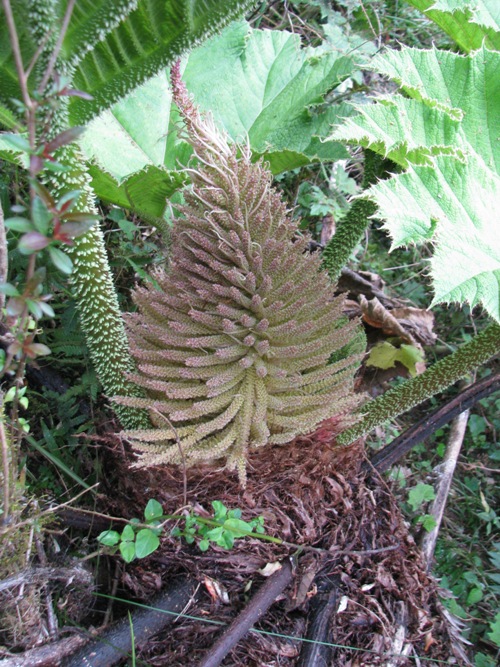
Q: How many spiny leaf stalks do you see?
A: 3